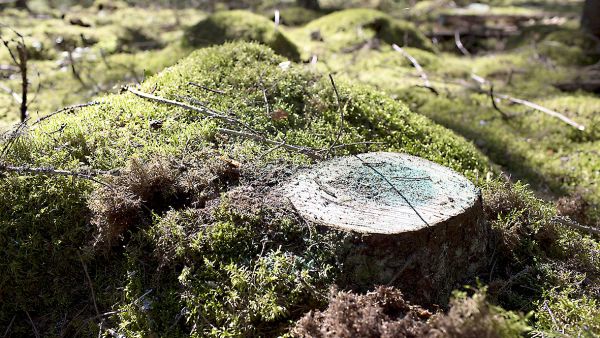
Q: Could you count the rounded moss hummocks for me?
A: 3